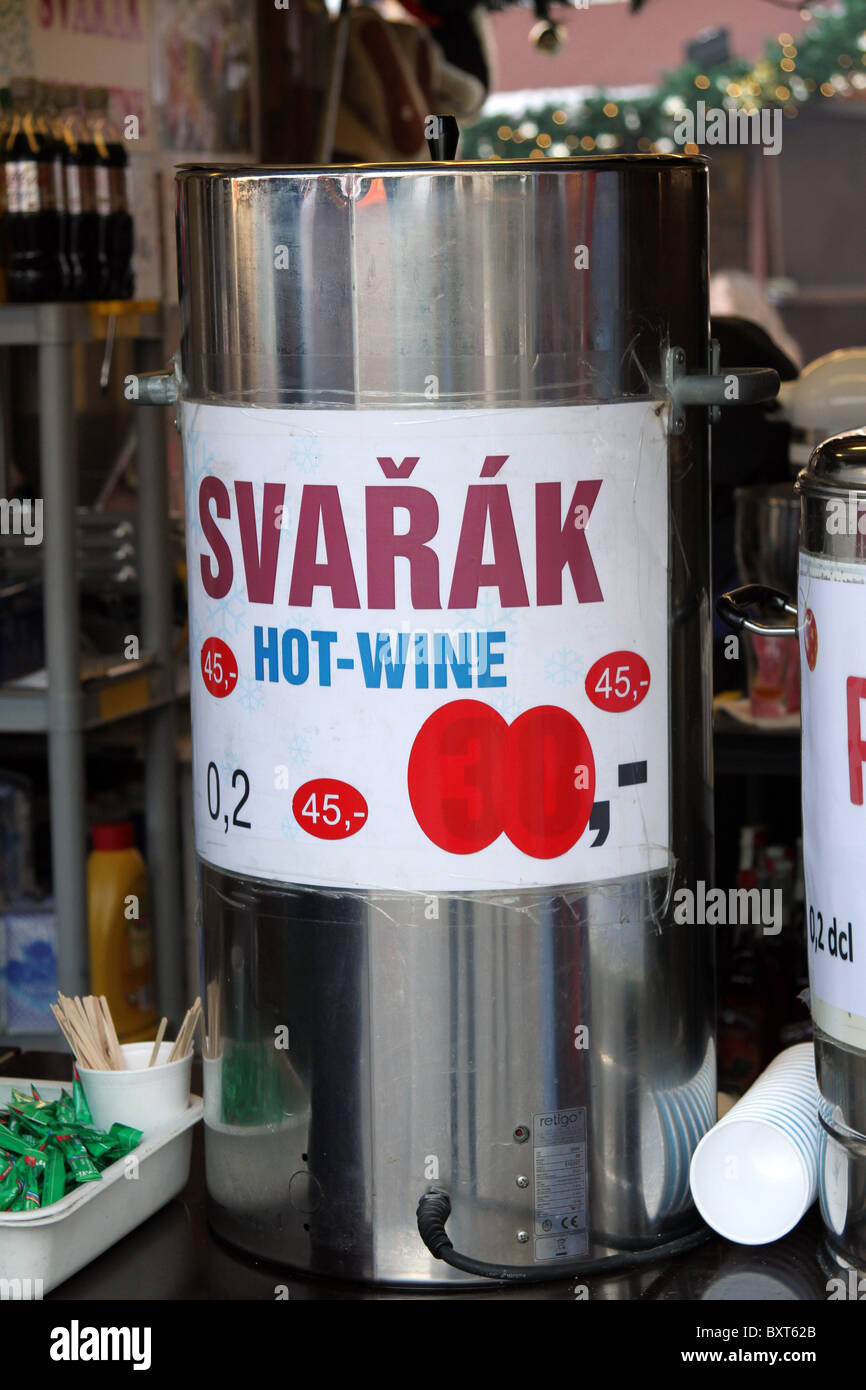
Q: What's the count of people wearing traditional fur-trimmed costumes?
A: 0